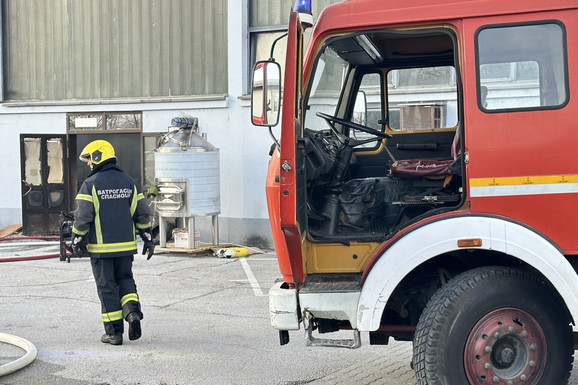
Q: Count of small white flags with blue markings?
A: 0